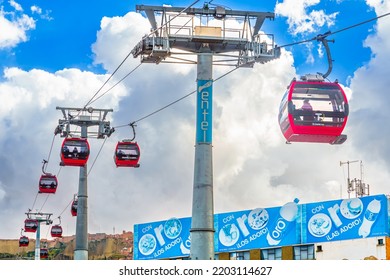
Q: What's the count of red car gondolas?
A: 9